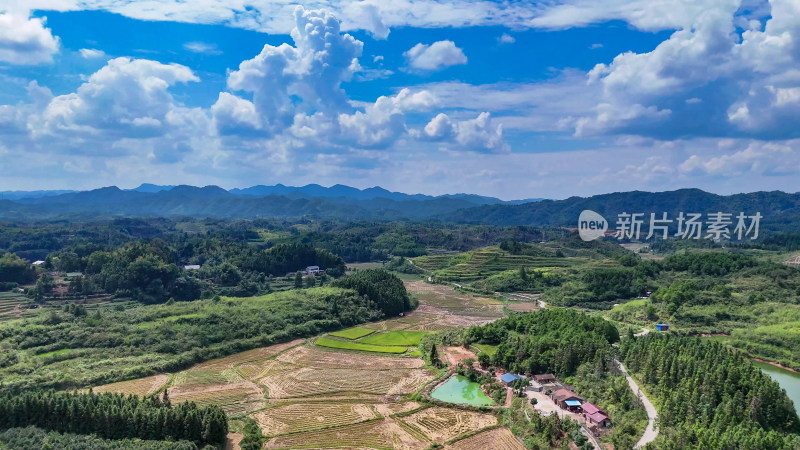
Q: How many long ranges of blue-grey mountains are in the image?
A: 1